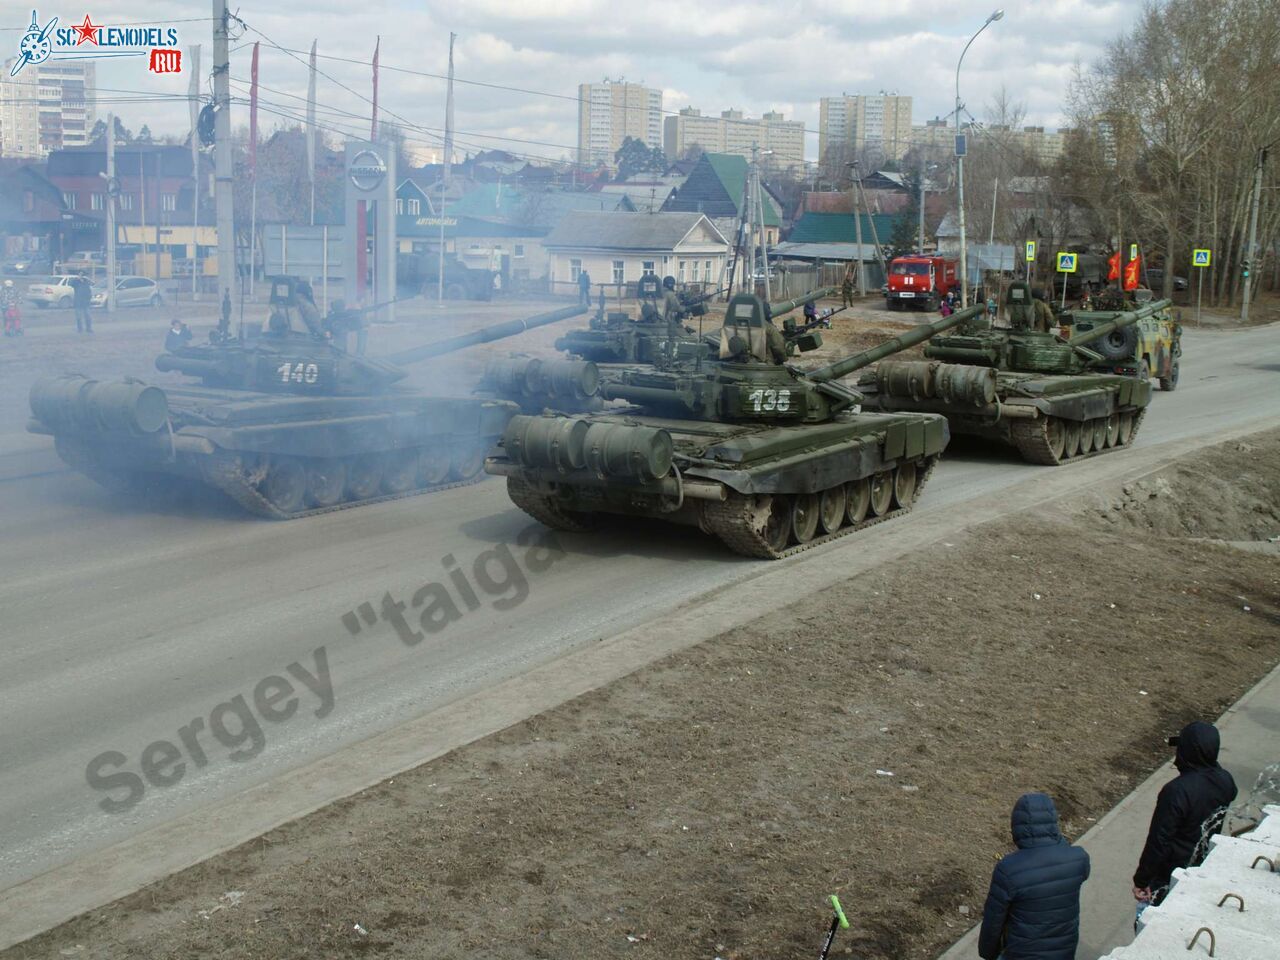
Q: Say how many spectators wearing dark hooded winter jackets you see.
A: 2